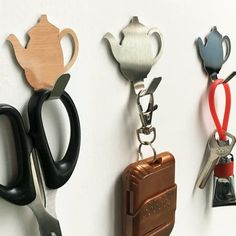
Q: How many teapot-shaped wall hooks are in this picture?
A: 3